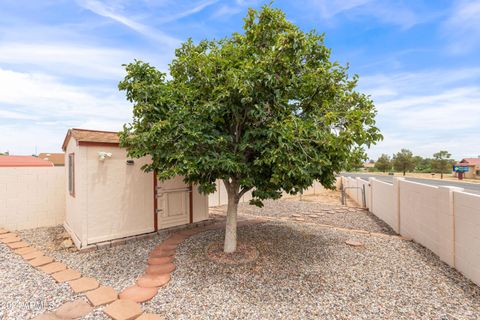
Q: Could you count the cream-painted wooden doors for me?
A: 1